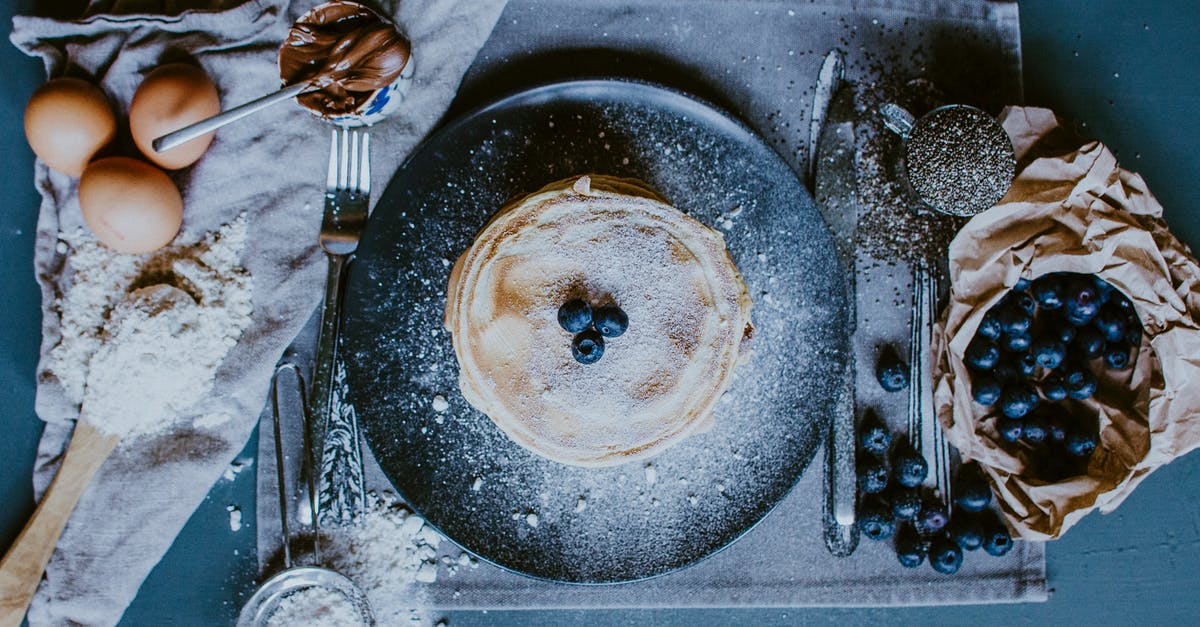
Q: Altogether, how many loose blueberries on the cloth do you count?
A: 12